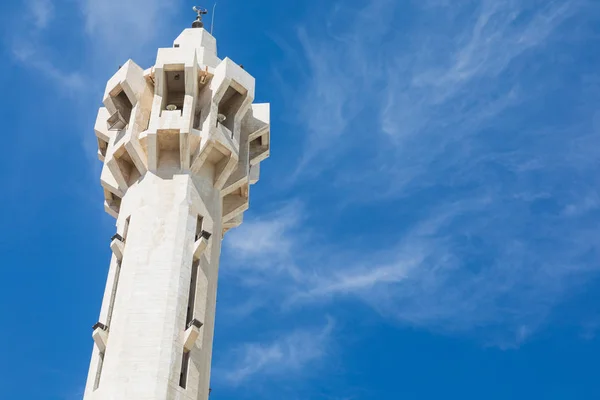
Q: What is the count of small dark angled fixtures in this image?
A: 4